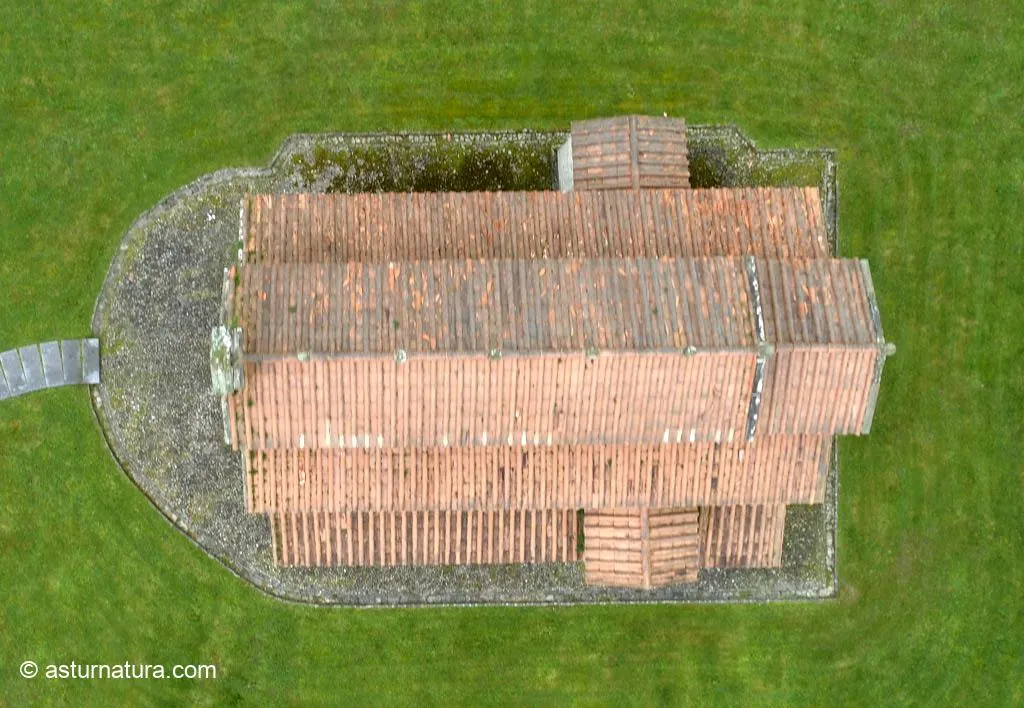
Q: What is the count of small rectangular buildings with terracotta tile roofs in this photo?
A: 2